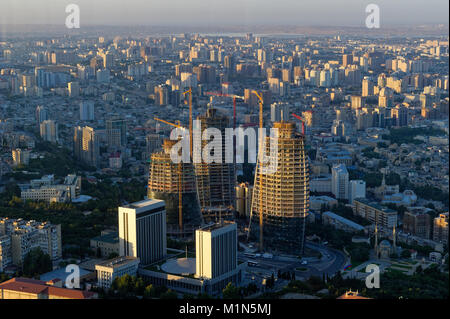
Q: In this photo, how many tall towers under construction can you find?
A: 3